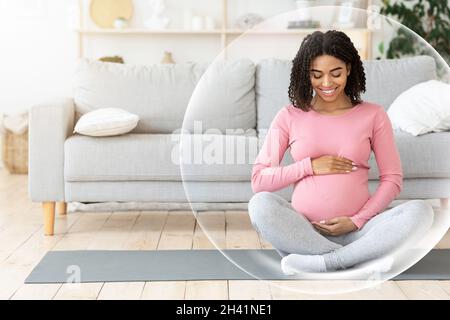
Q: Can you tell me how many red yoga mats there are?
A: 0